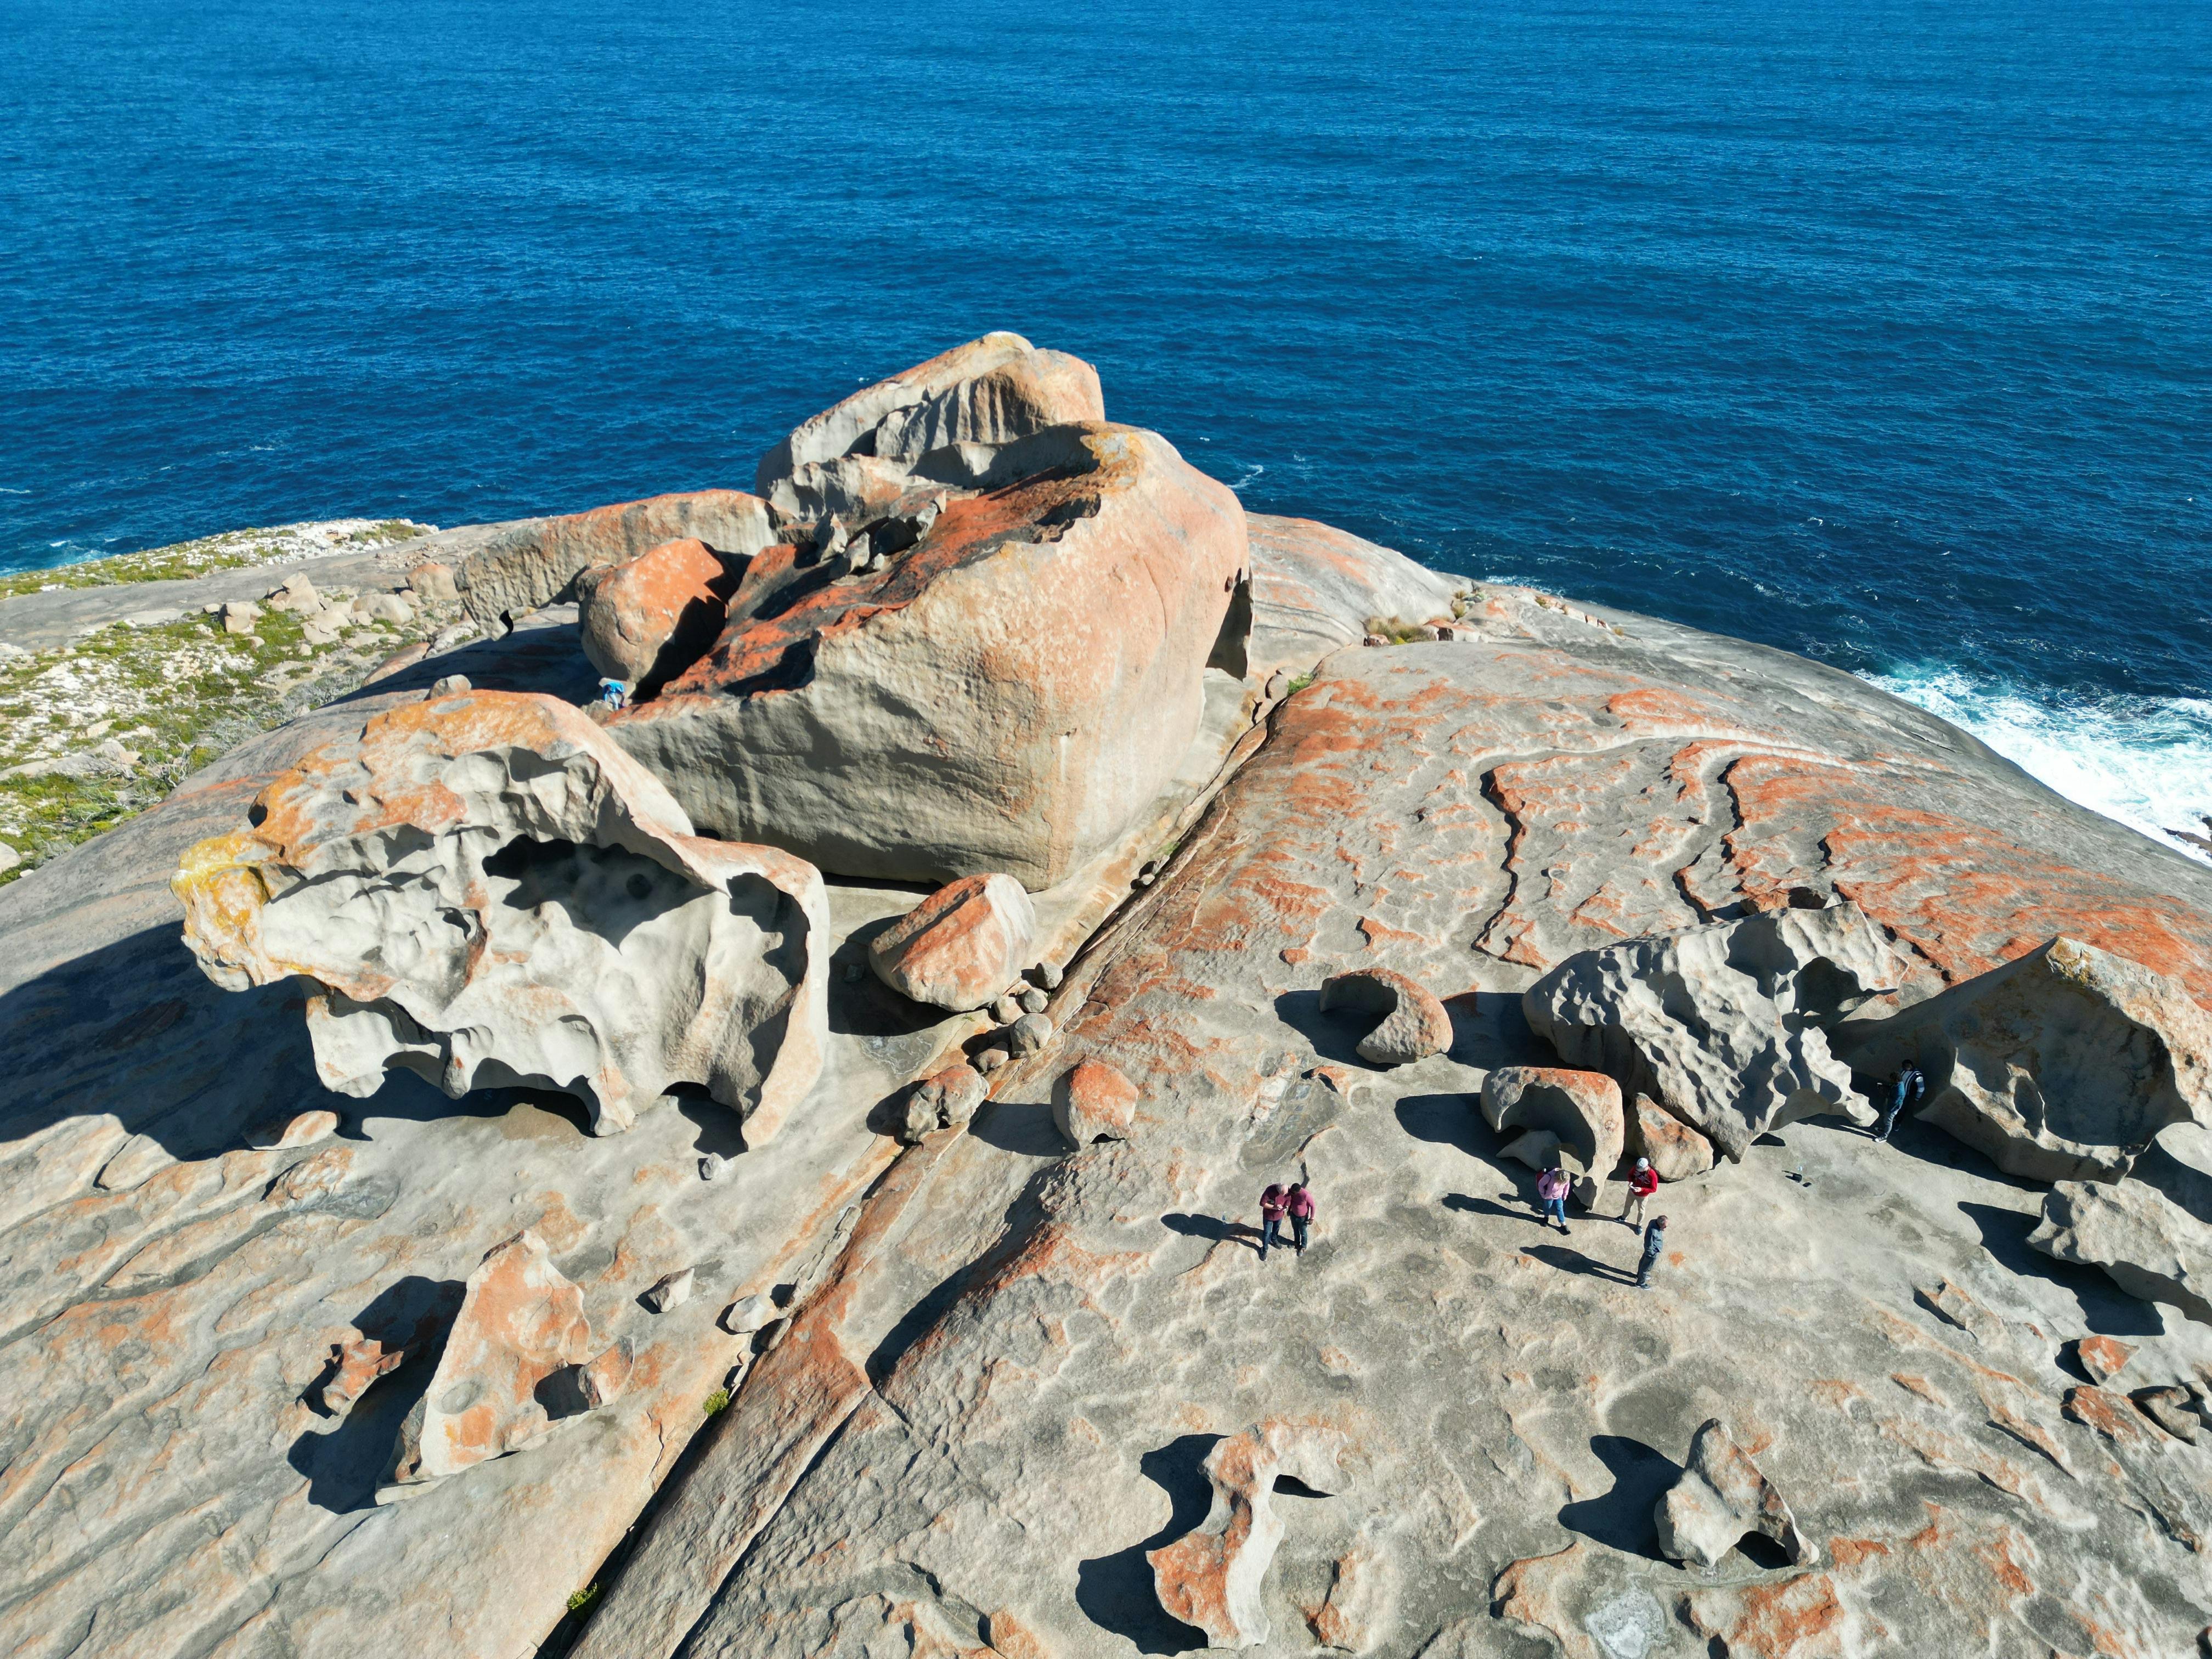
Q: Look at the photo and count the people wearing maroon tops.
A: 2